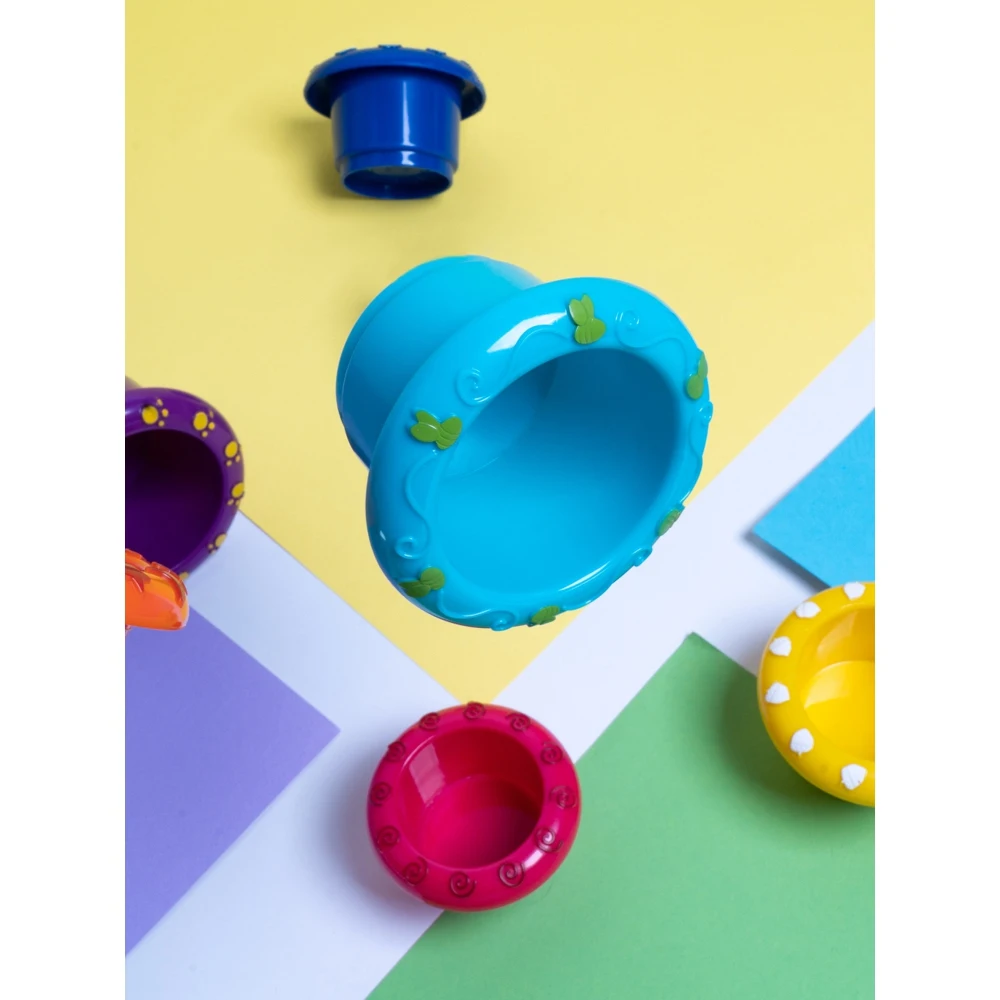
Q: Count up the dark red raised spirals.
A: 12